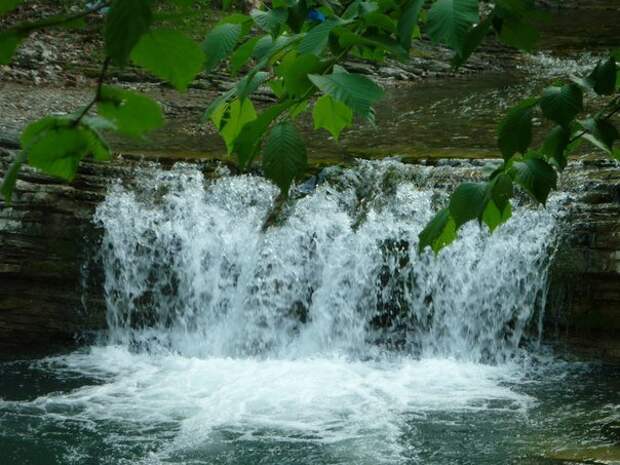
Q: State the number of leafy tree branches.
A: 3